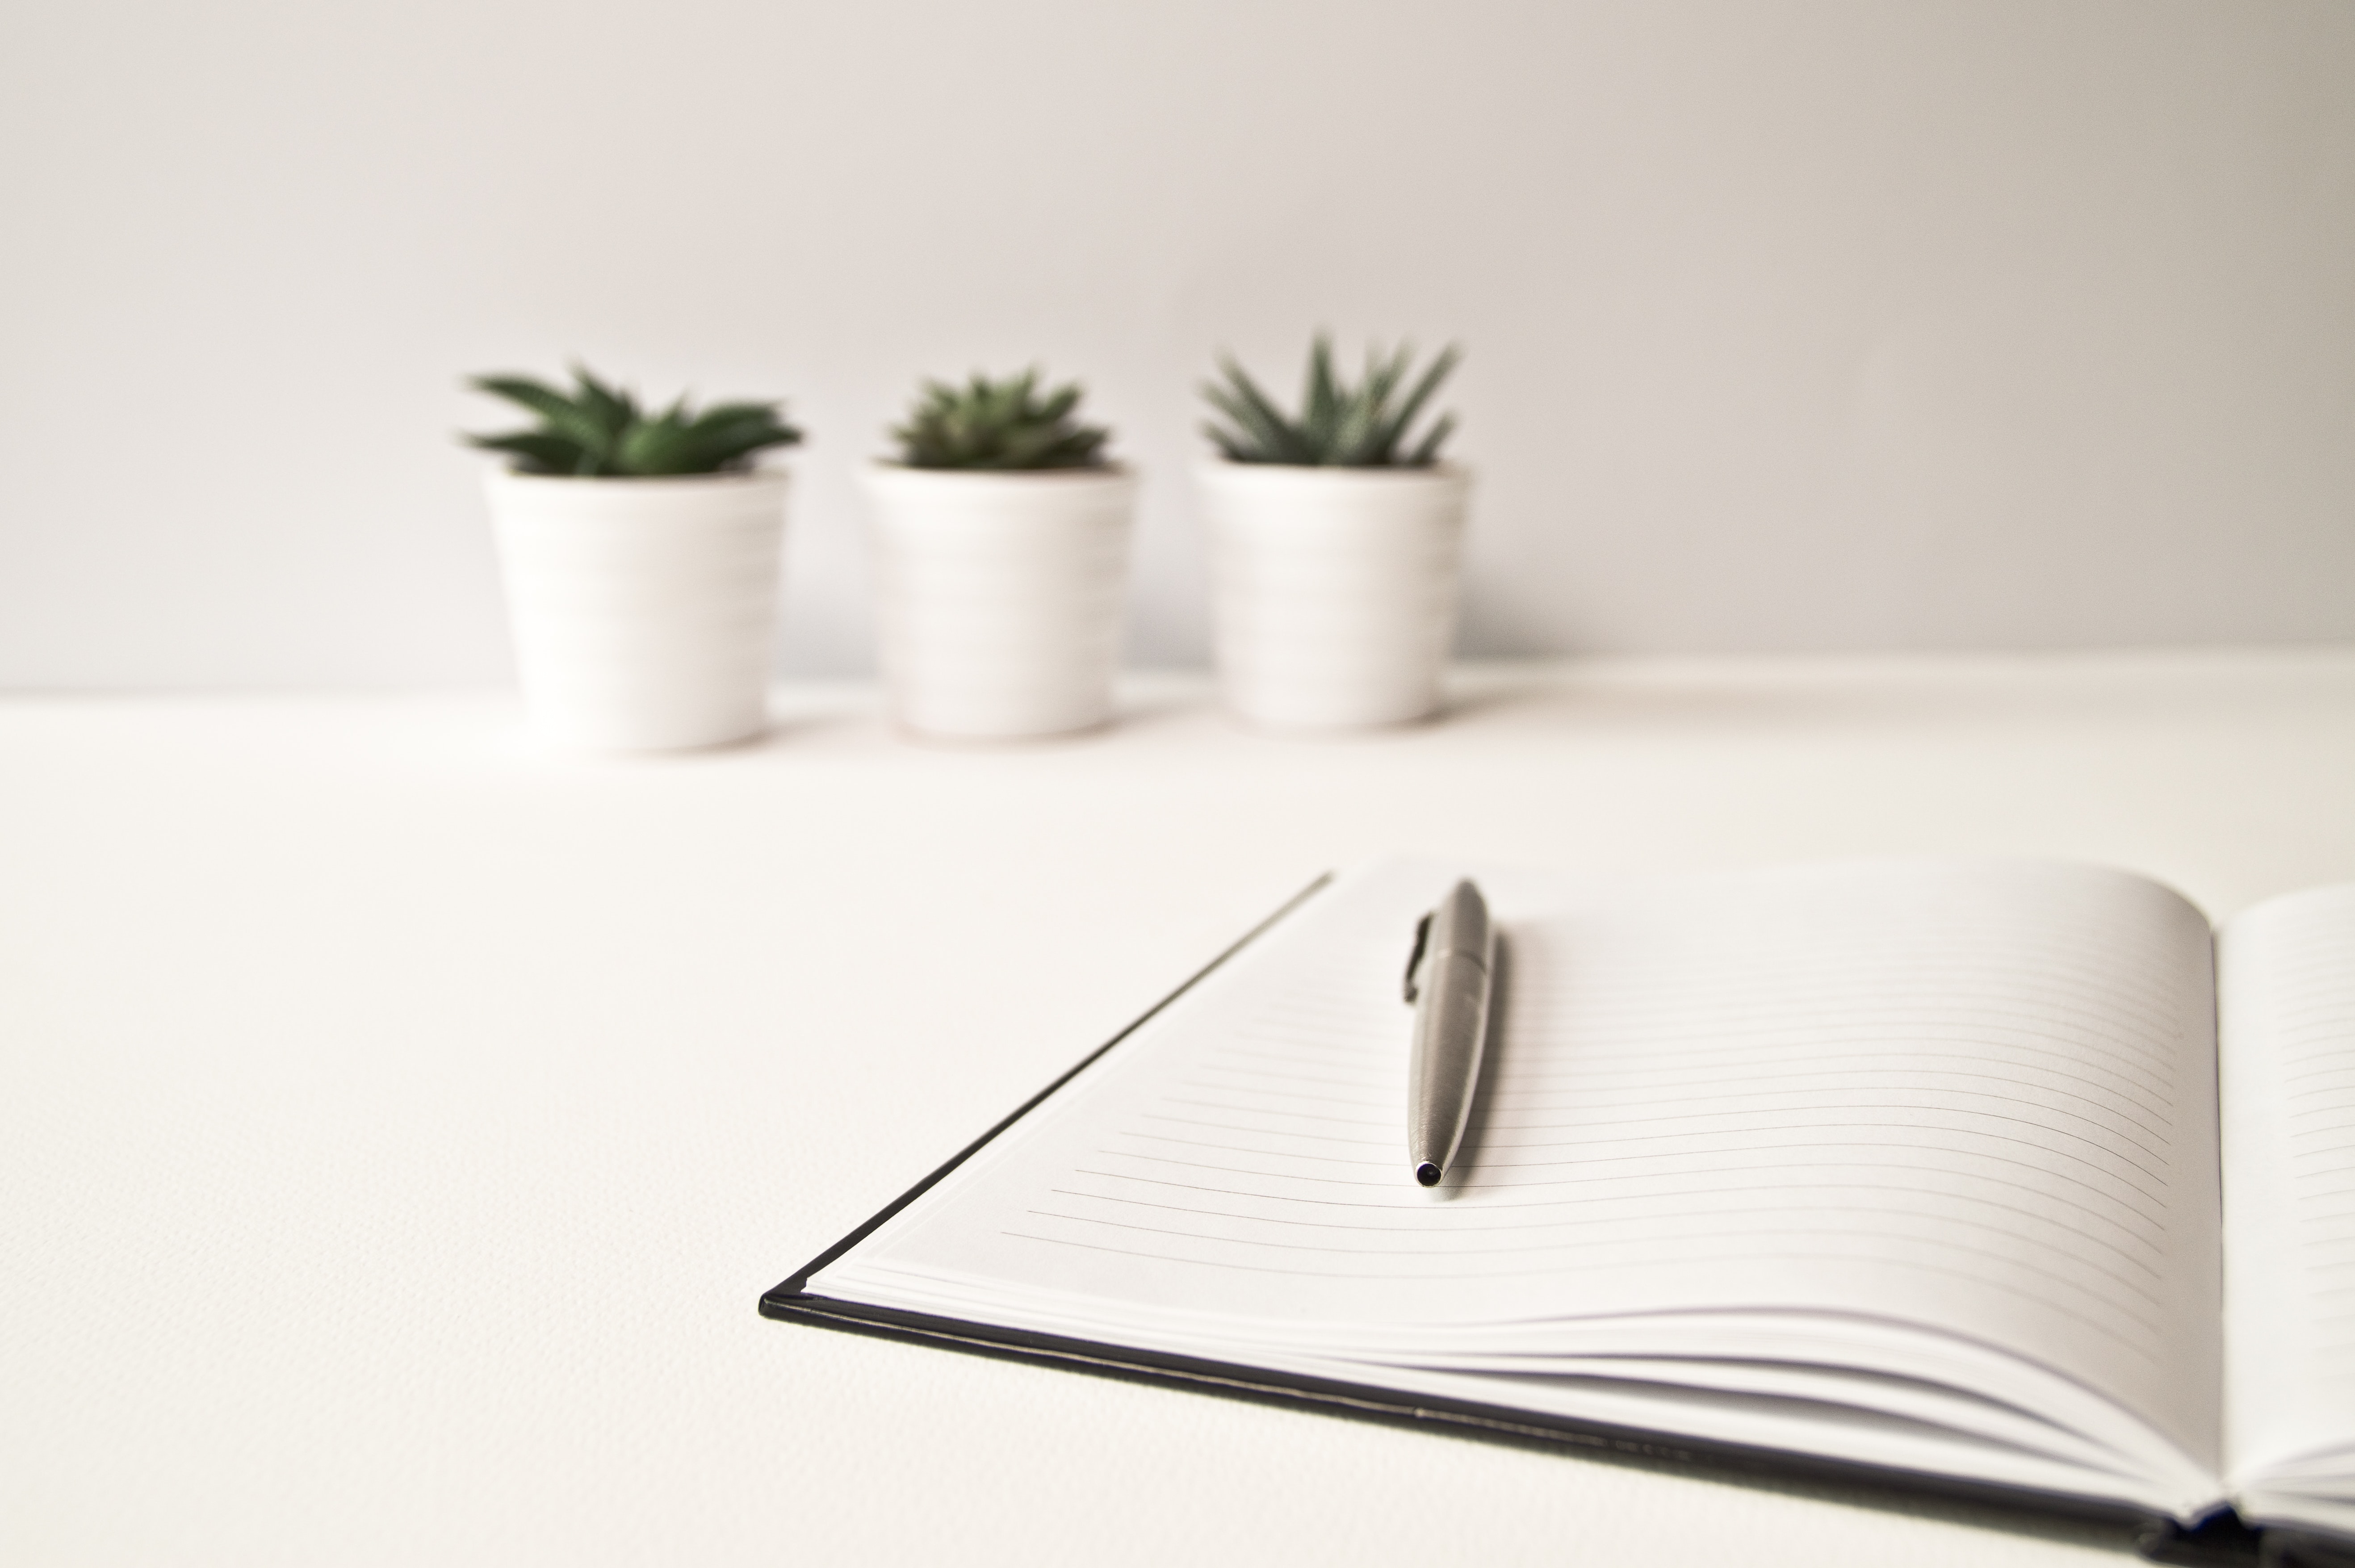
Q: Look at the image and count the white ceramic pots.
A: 3